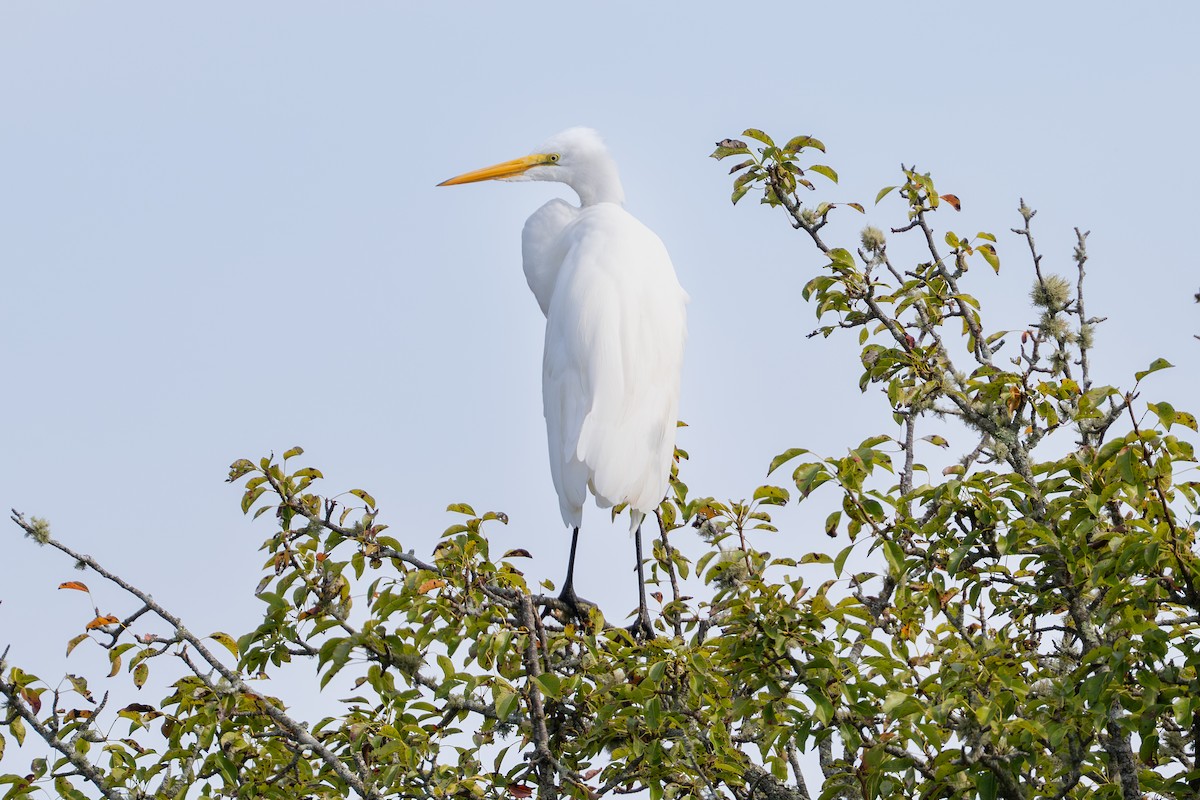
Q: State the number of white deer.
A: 0